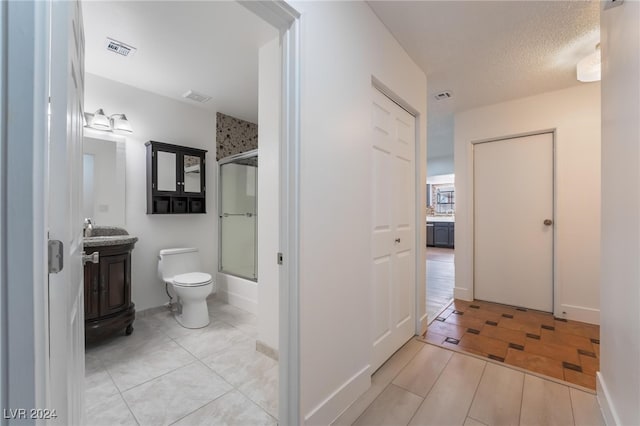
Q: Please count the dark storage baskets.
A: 3